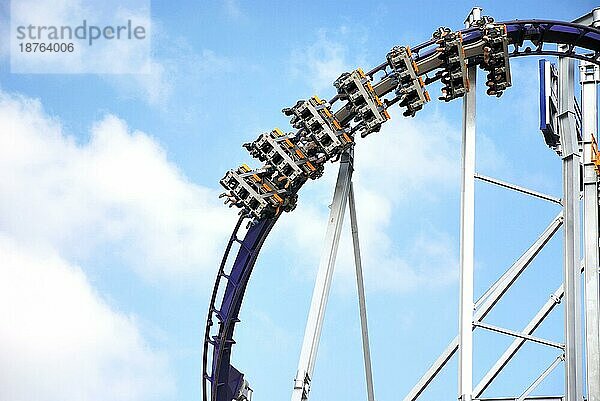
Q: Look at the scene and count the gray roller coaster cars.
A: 7